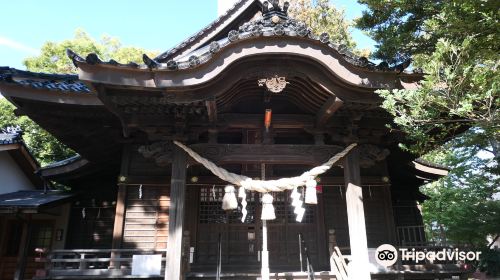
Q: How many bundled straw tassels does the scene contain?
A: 3